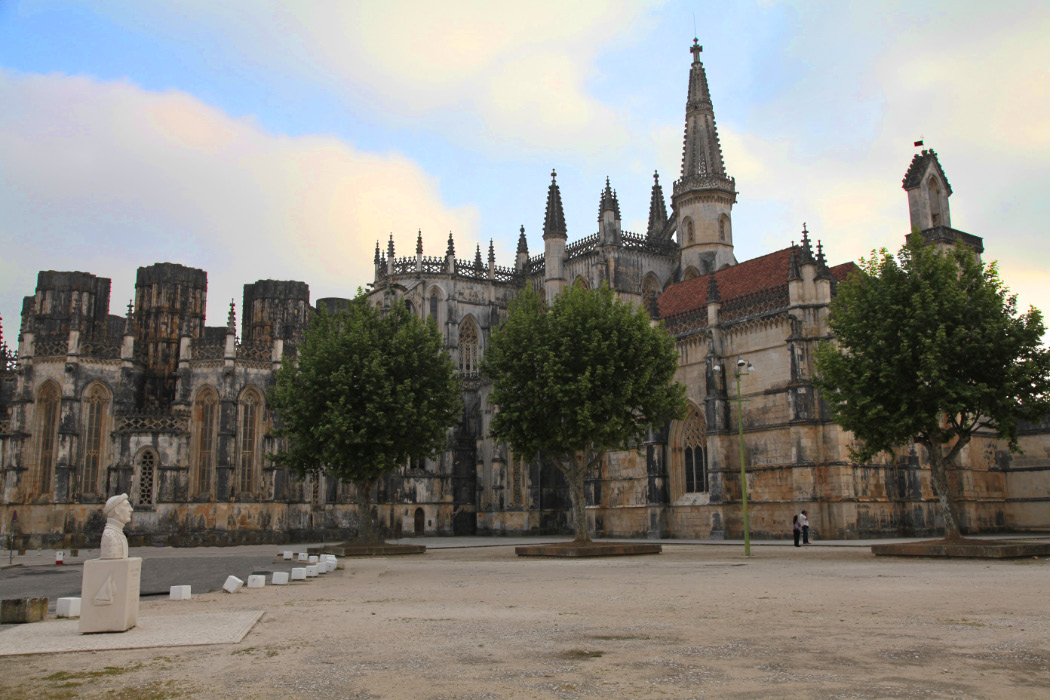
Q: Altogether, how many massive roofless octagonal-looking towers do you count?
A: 3